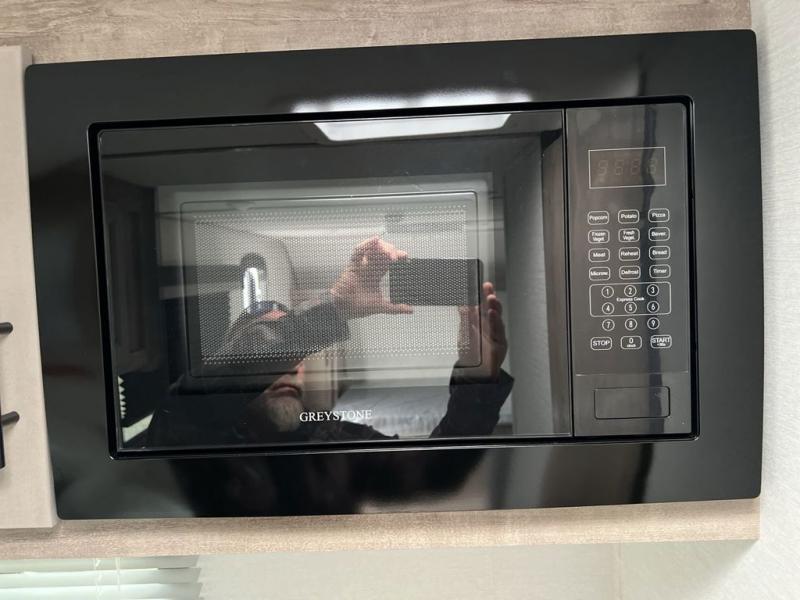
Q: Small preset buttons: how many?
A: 12